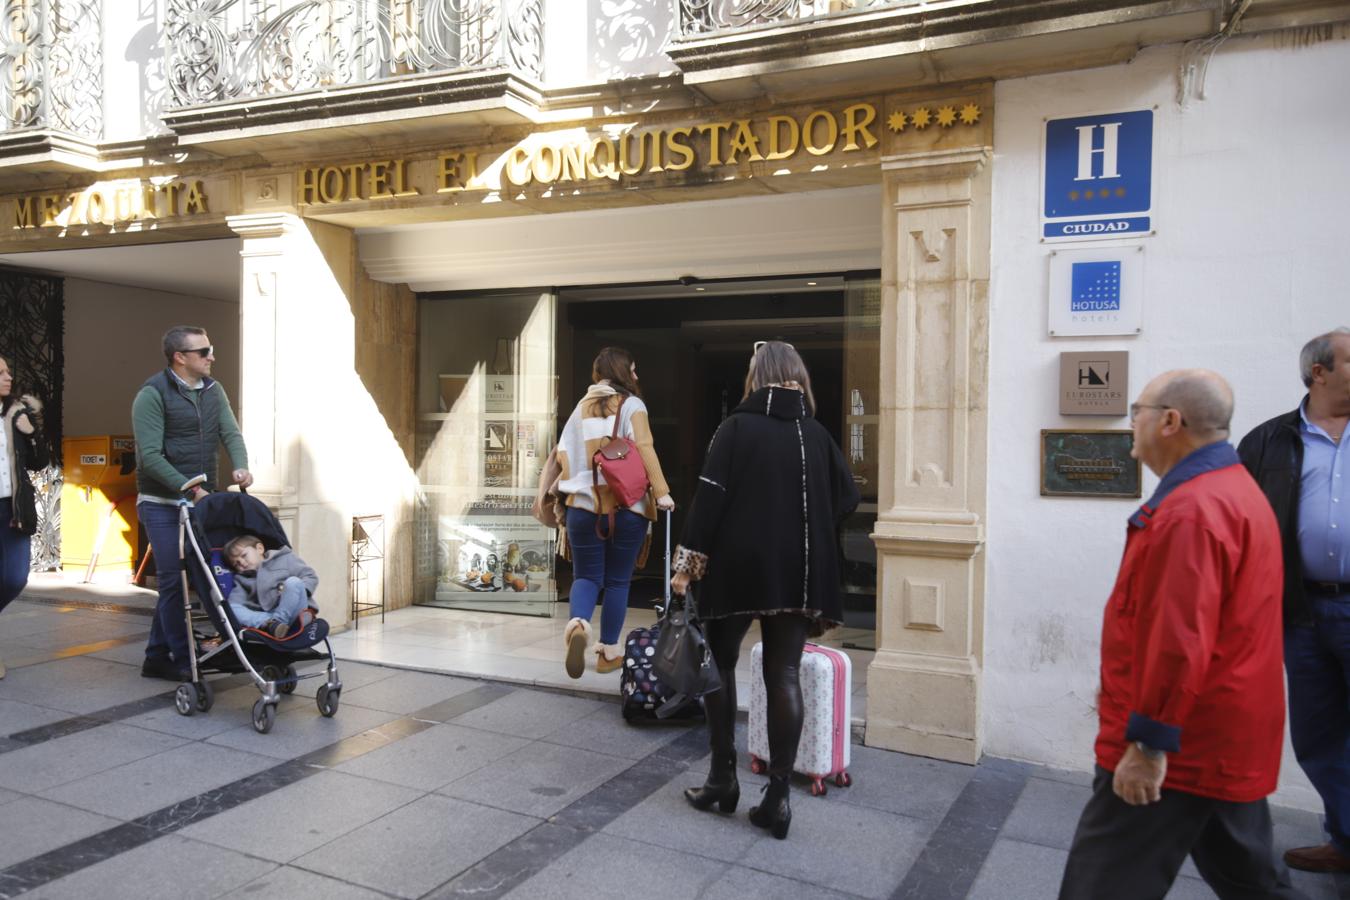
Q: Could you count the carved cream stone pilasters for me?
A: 2